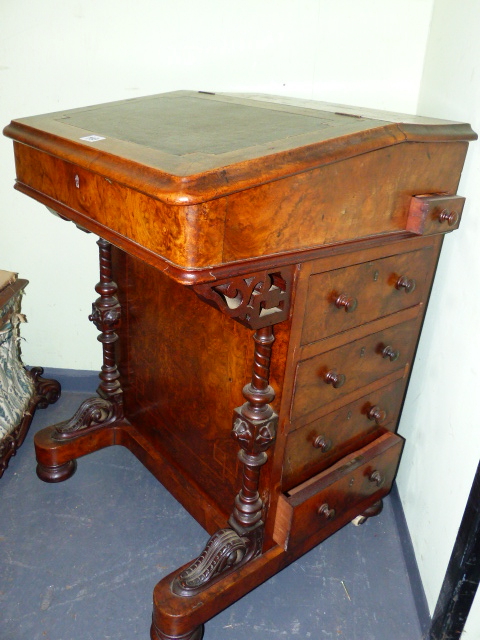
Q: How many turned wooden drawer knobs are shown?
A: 9